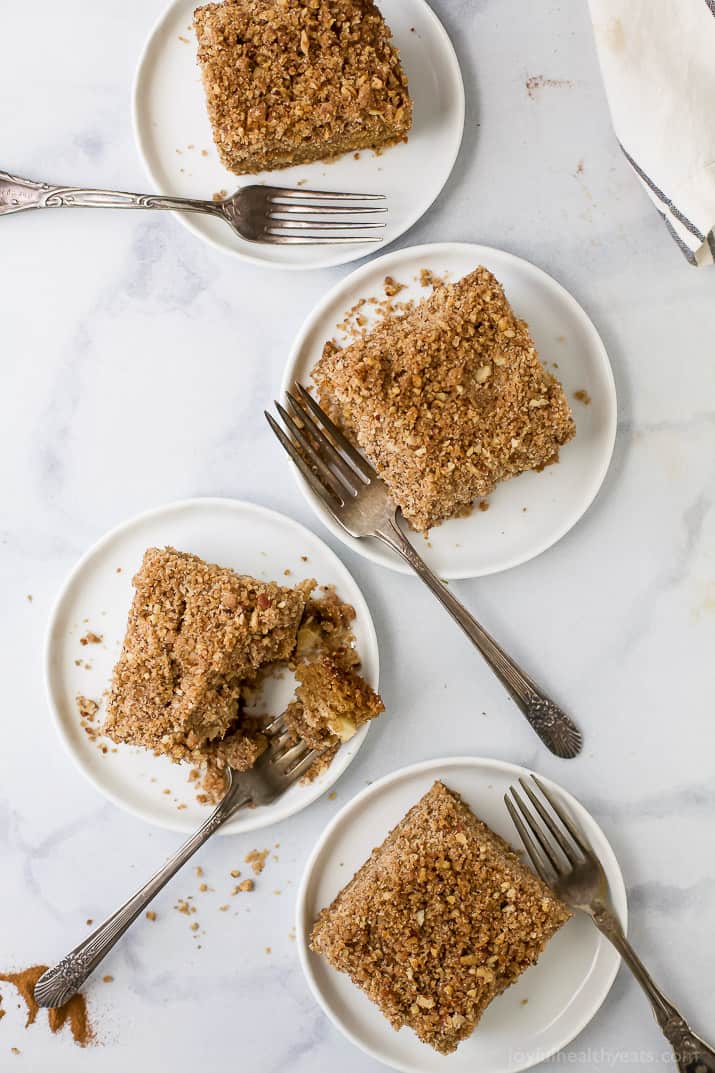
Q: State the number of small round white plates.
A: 4